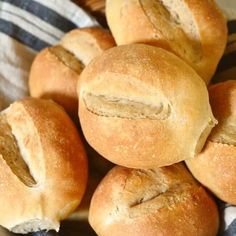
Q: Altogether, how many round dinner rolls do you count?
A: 6